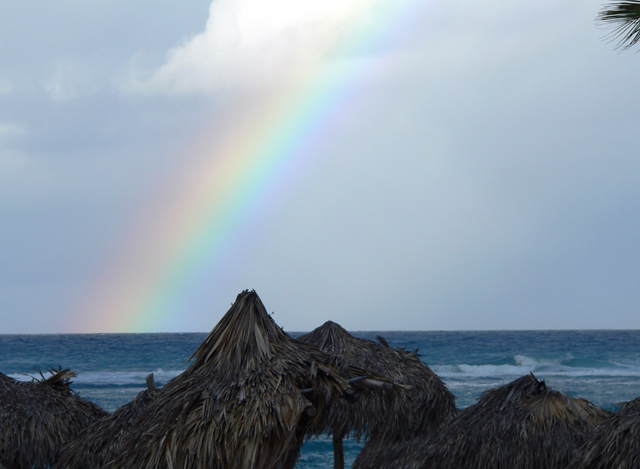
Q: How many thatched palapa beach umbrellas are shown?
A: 6